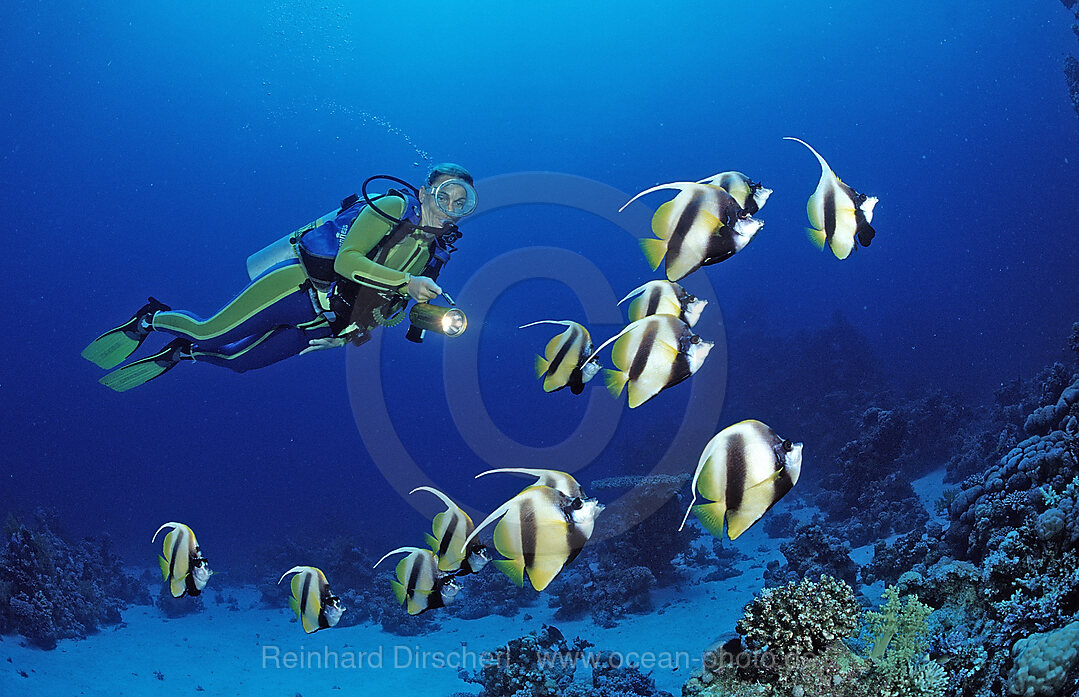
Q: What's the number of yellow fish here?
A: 13